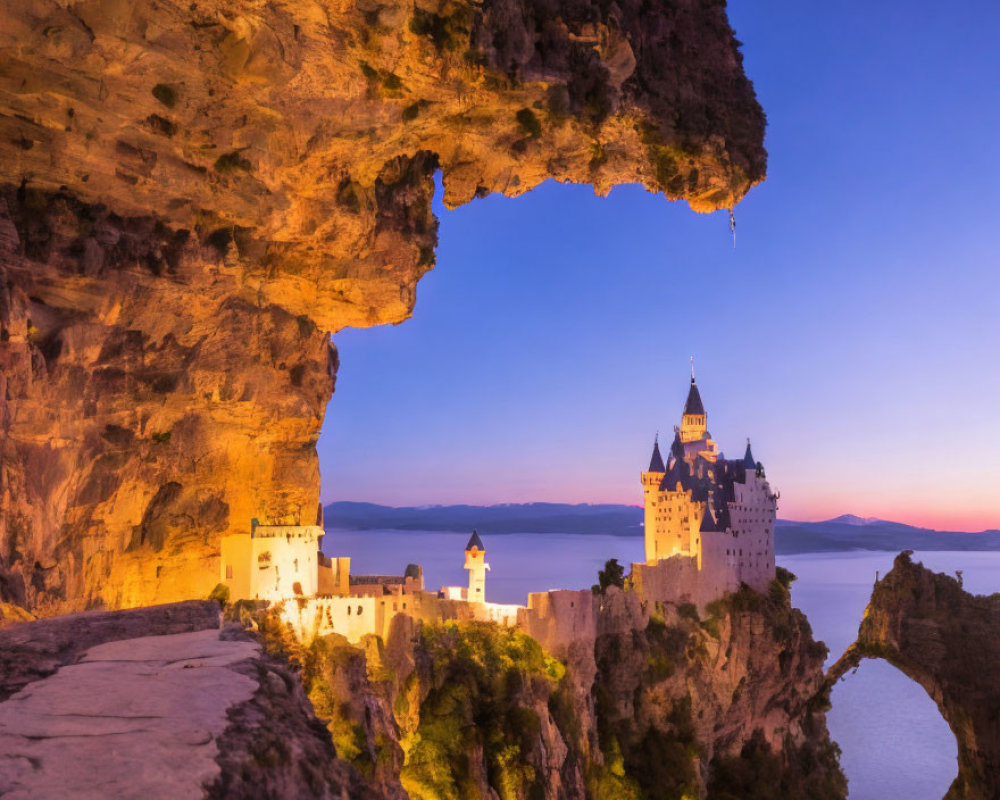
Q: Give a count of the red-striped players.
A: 0